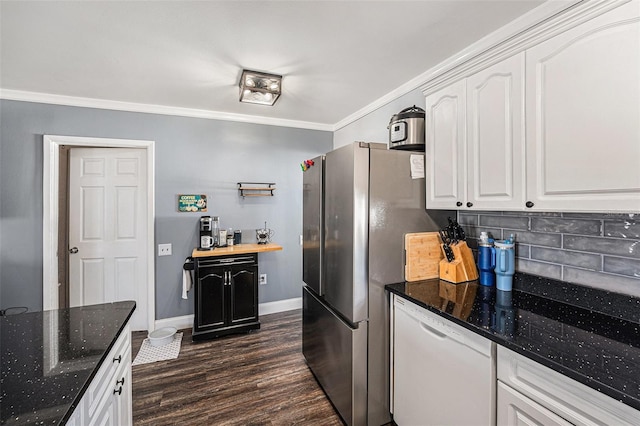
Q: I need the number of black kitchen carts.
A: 1